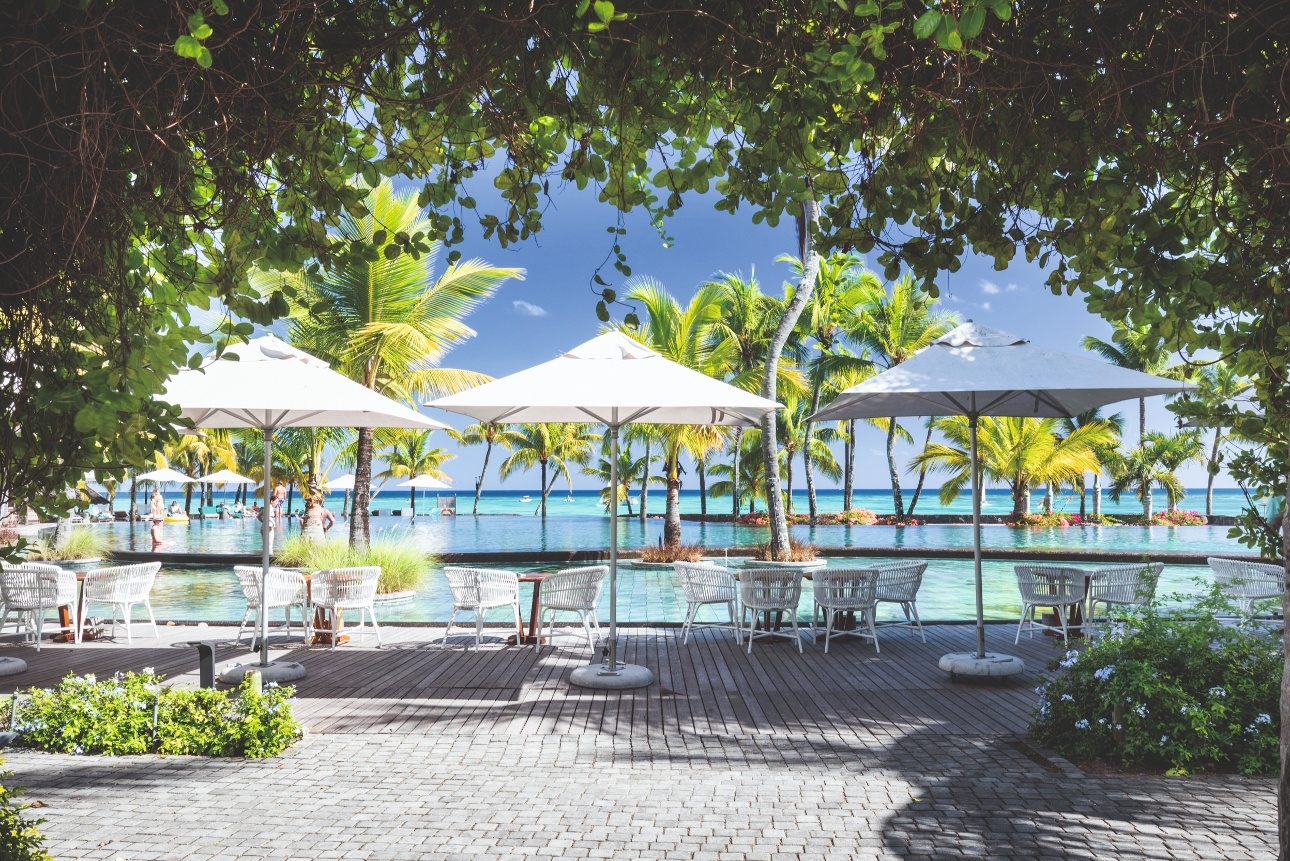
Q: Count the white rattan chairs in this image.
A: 14